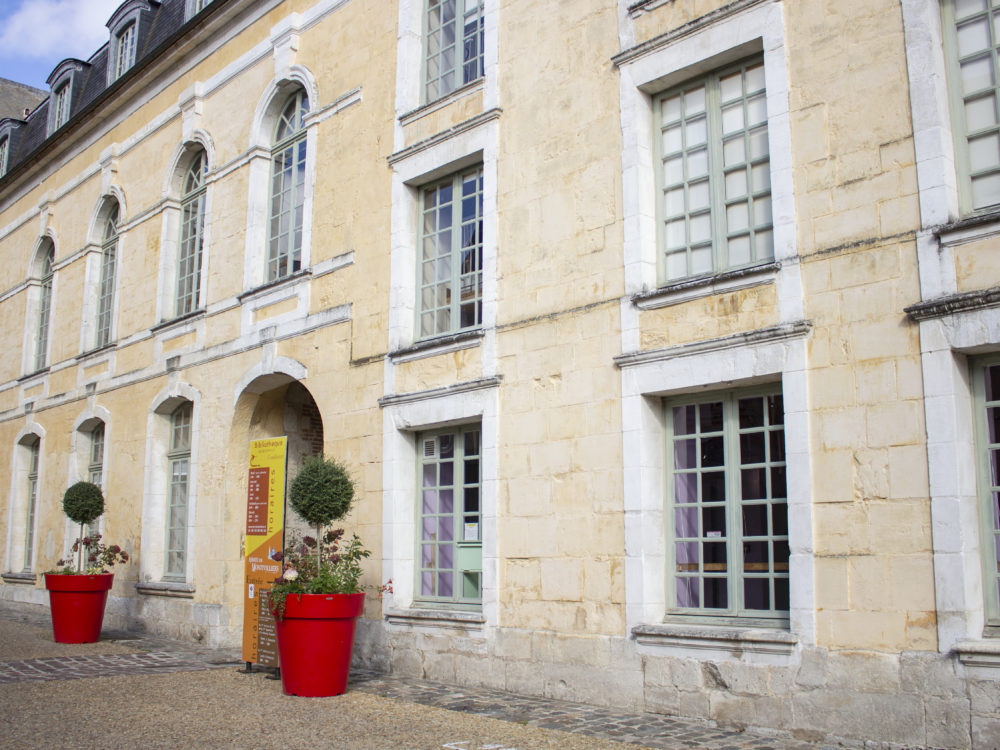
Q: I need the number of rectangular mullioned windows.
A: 7